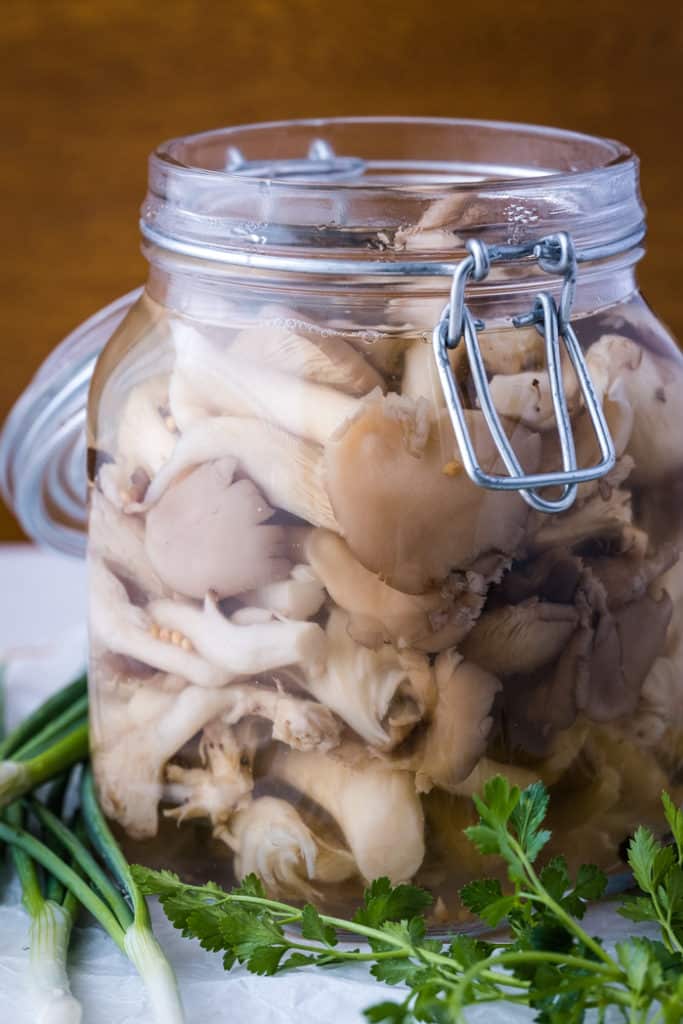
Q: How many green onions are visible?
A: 3